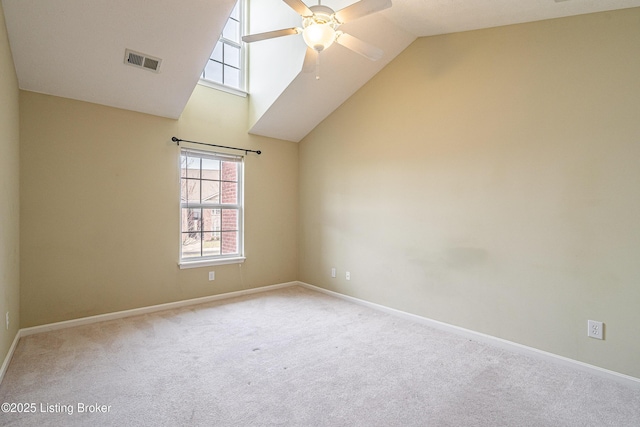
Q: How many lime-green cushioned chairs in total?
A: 0